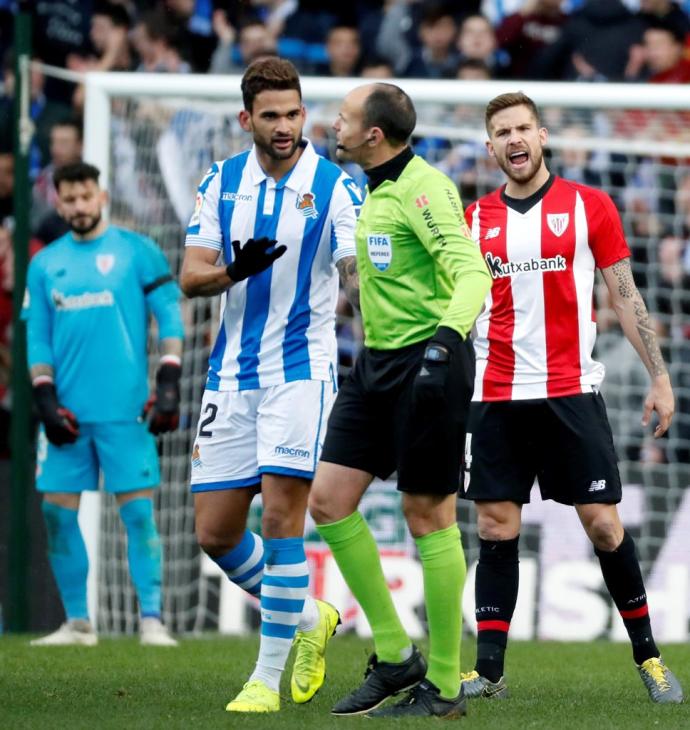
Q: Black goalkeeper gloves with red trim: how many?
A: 2